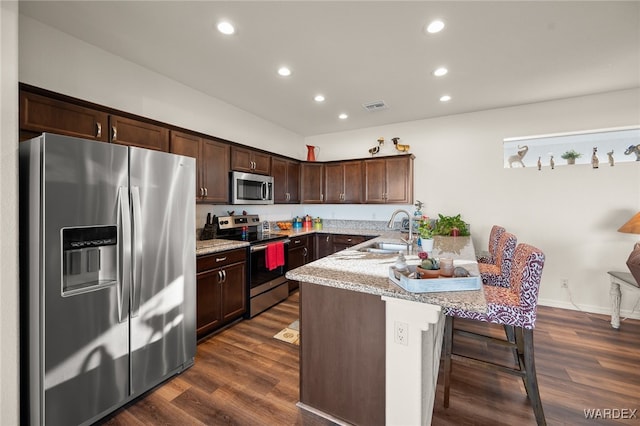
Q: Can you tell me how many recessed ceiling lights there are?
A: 7